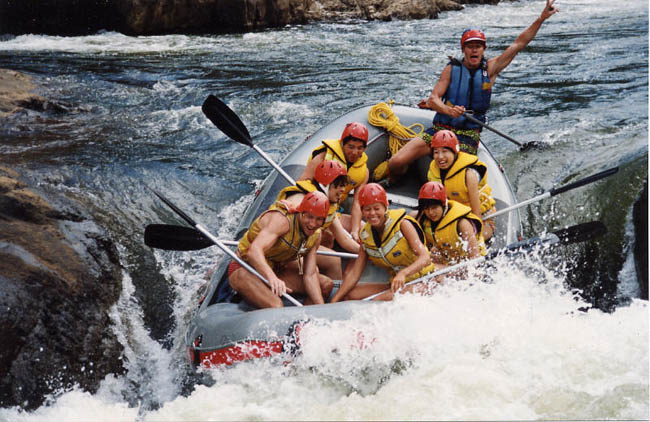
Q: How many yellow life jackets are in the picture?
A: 6